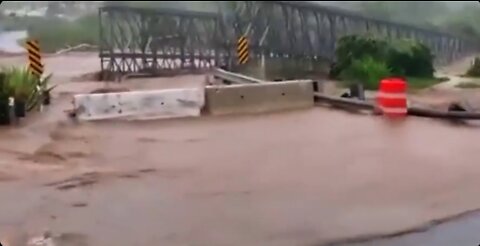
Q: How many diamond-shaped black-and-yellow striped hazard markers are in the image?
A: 2